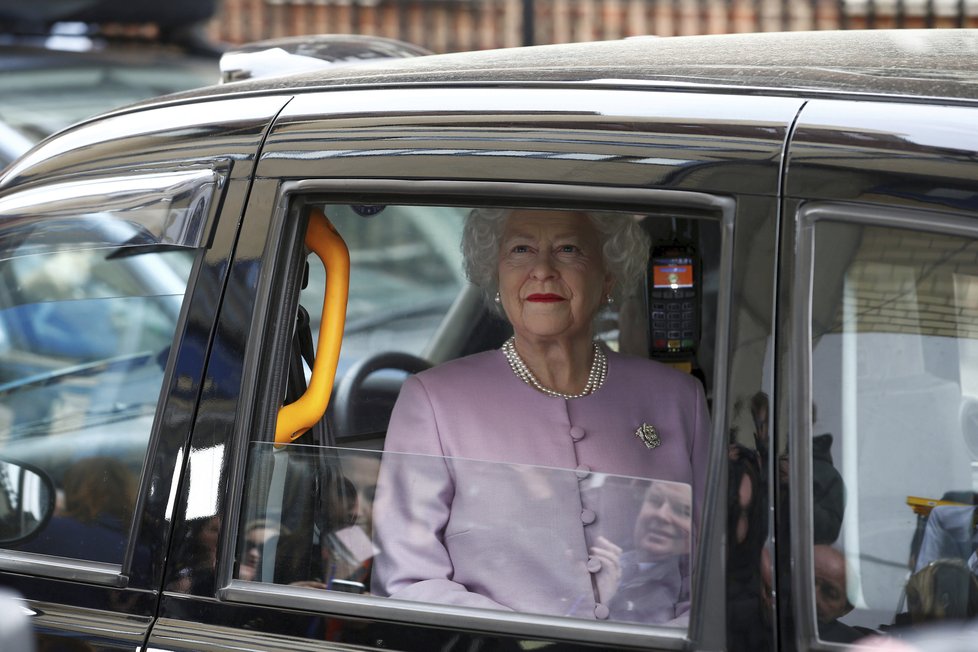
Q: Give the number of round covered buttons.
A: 5